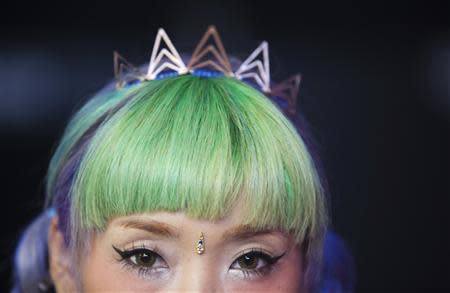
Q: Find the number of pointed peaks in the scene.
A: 5